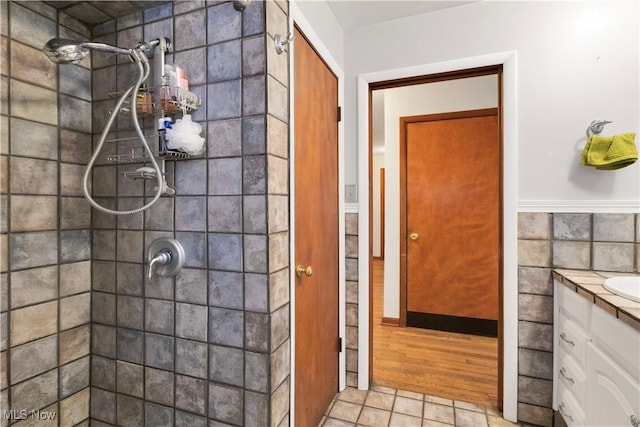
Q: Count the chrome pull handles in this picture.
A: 3